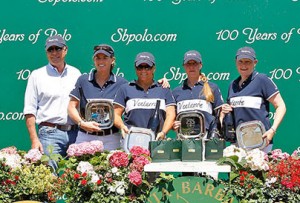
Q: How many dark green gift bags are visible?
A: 4